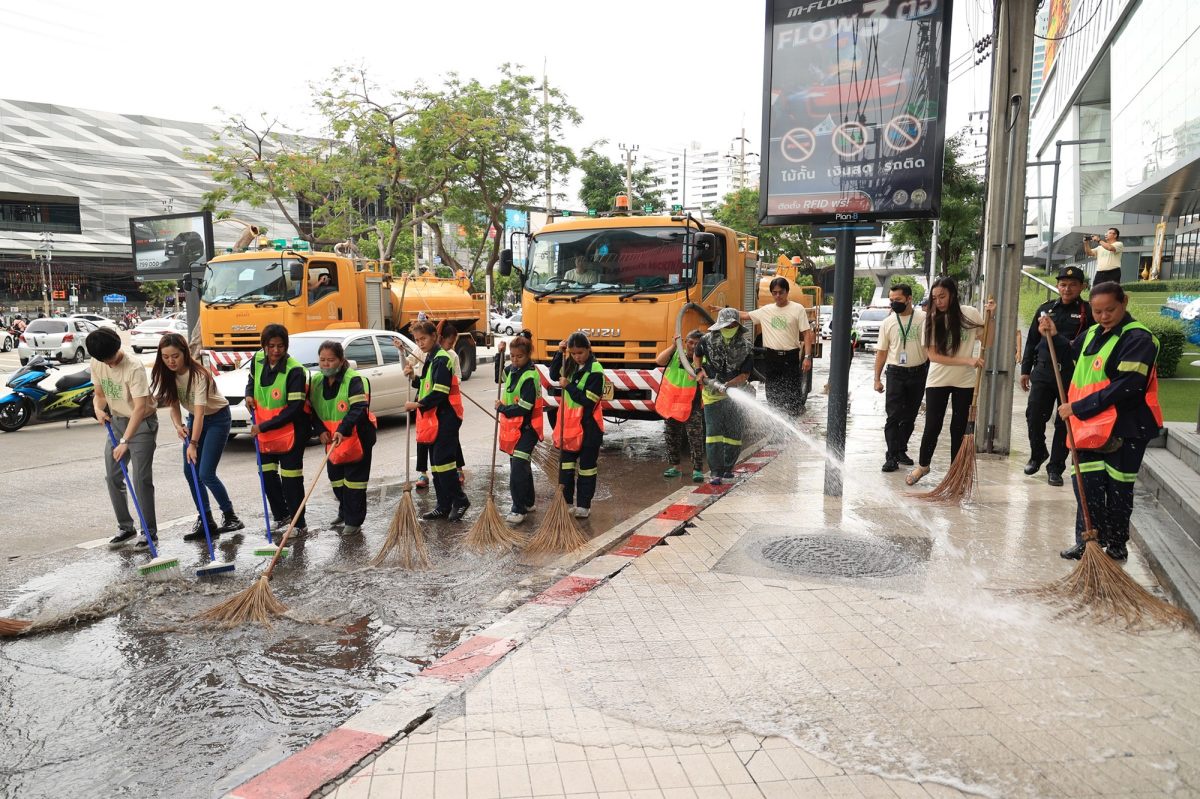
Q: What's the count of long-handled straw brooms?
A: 8